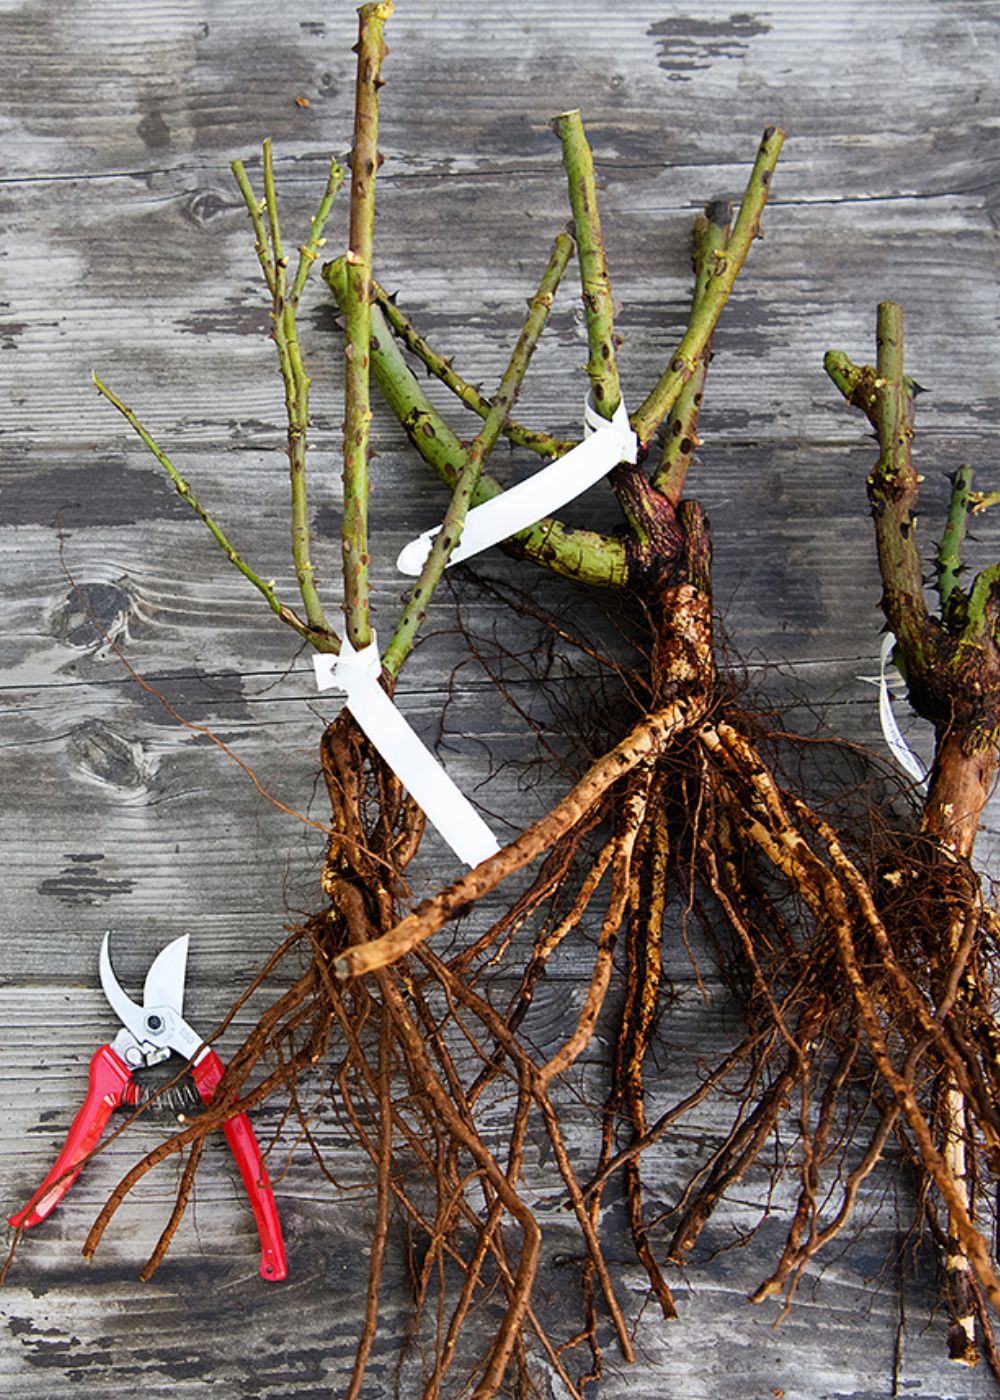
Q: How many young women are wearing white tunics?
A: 0